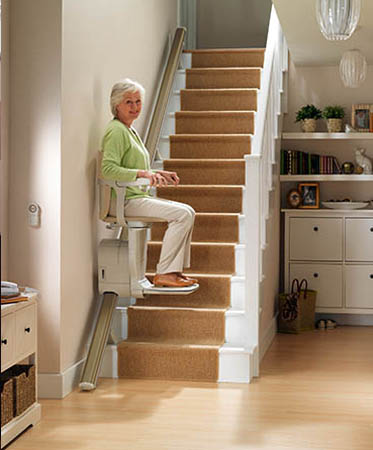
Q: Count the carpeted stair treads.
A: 12